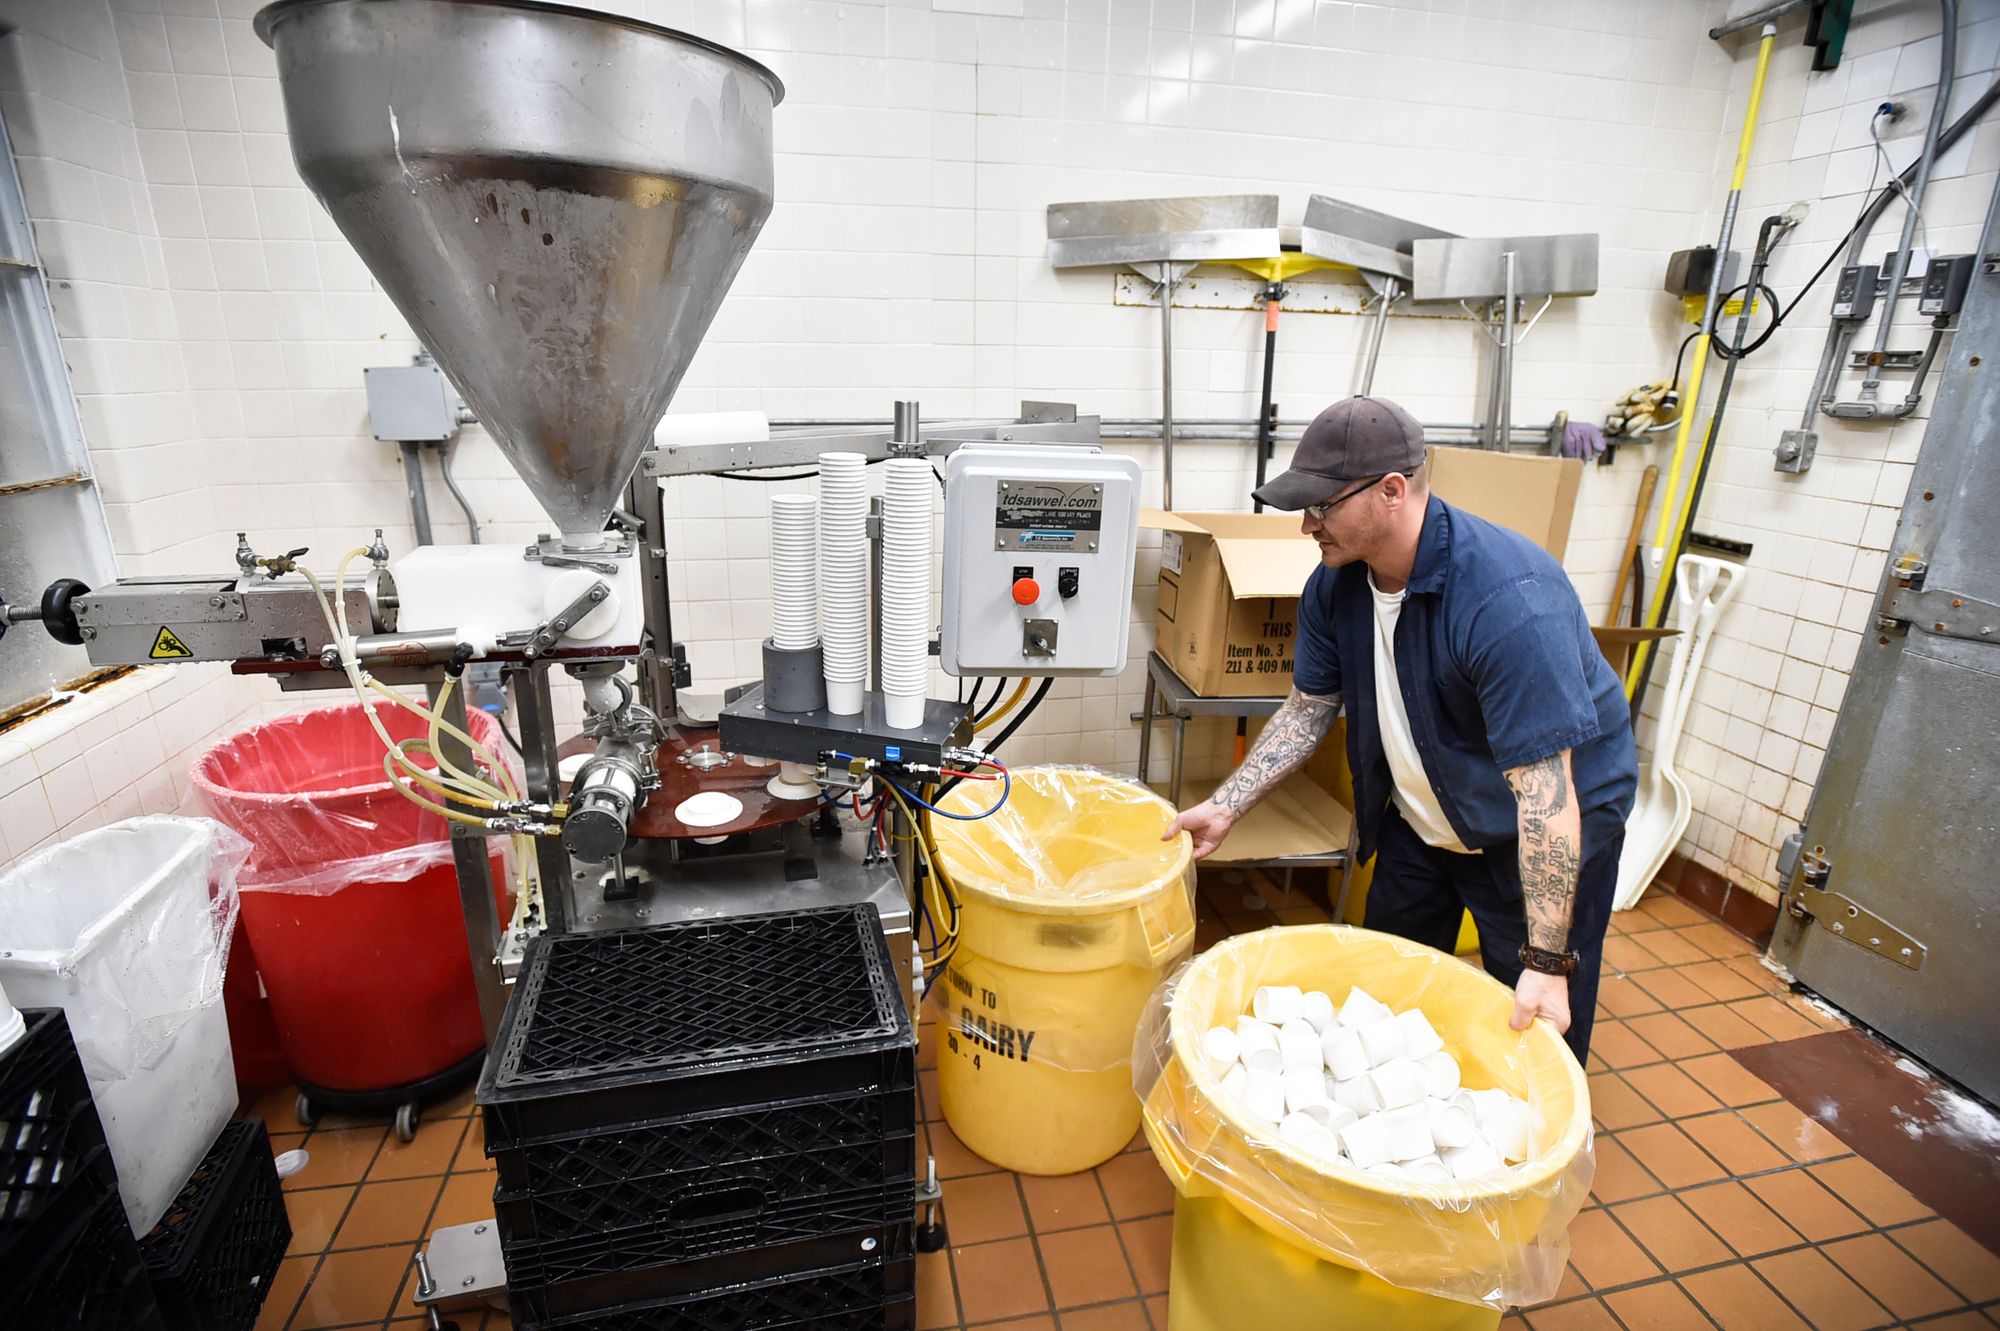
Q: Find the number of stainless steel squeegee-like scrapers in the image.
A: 3